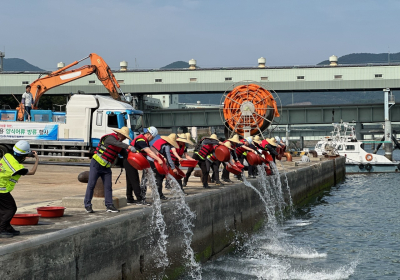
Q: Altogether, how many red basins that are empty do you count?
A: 2